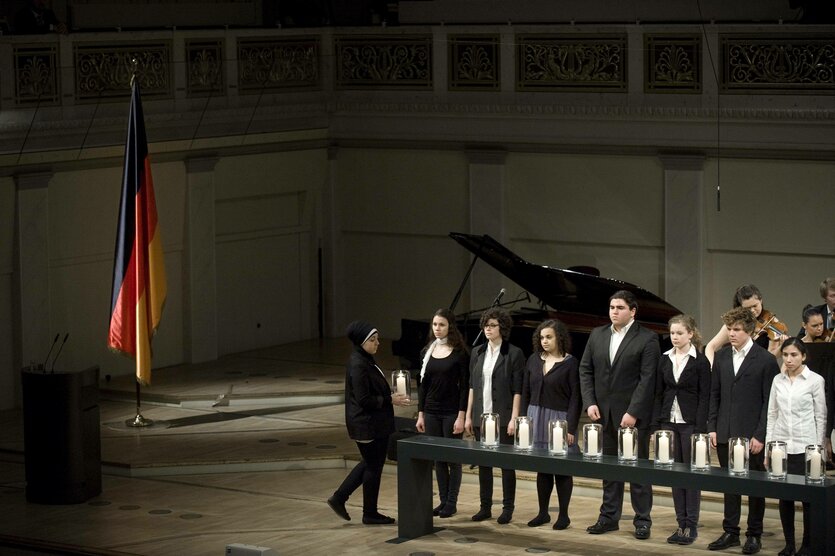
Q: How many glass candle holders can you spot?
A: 11